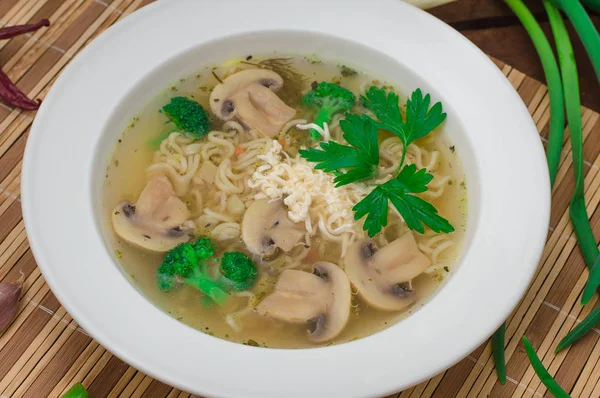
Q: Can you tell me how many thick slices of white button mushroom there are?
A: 5